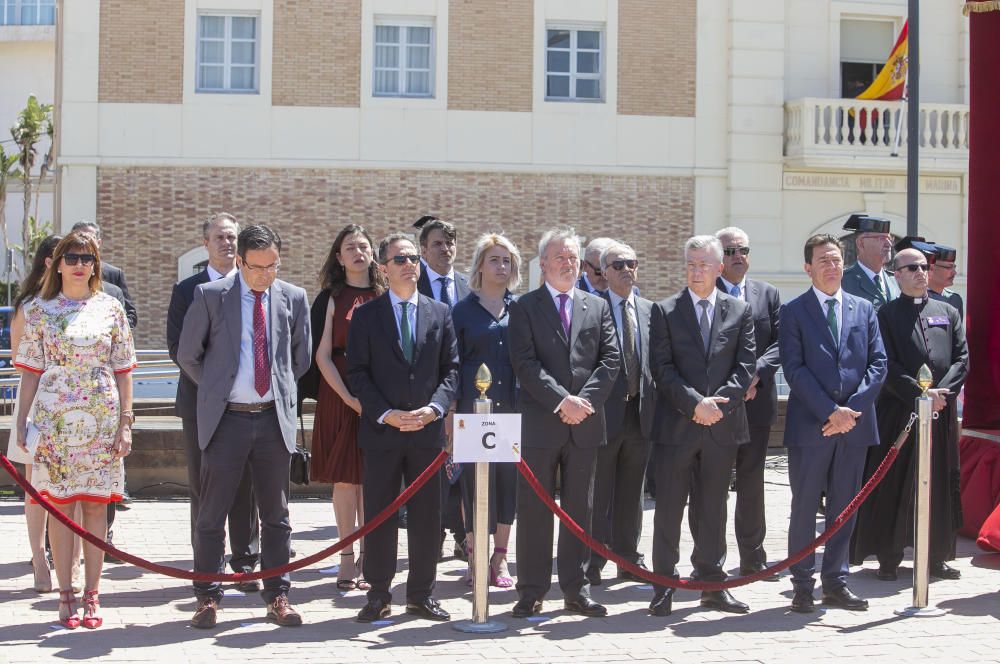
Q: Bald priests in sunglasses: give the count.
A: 1